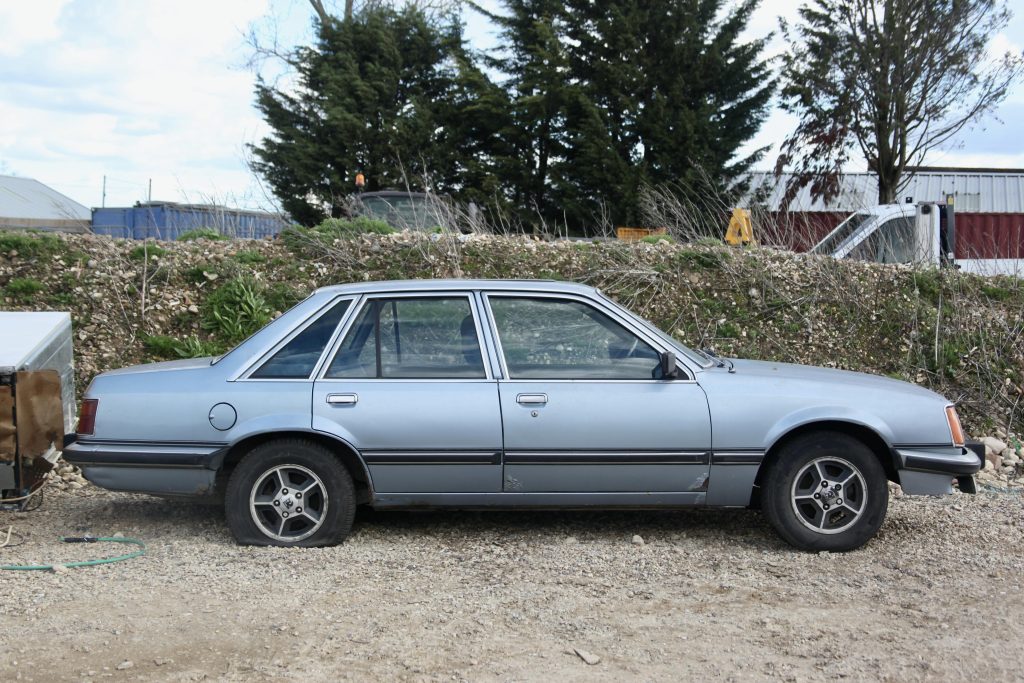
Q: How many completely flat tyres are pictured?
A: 1